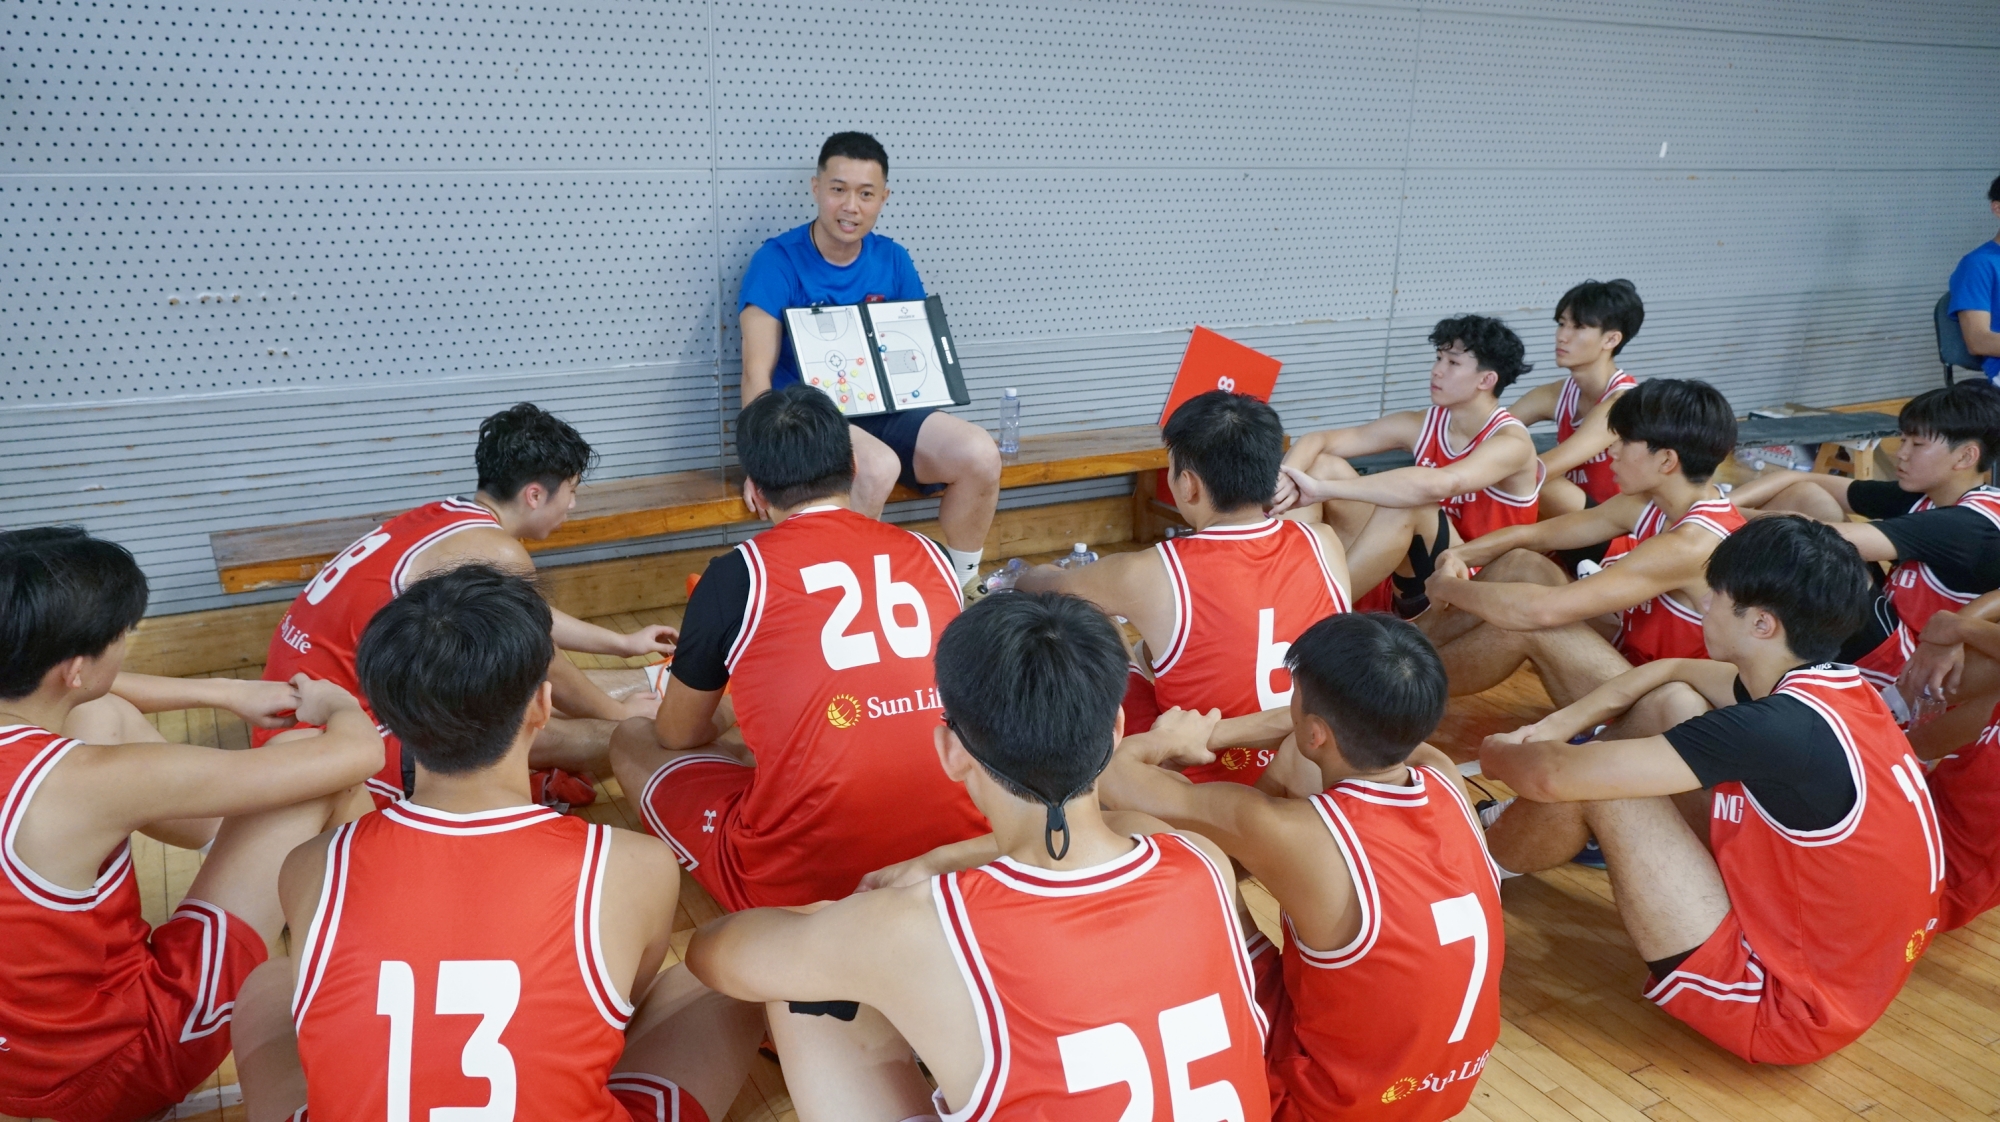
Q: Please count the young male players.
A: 13